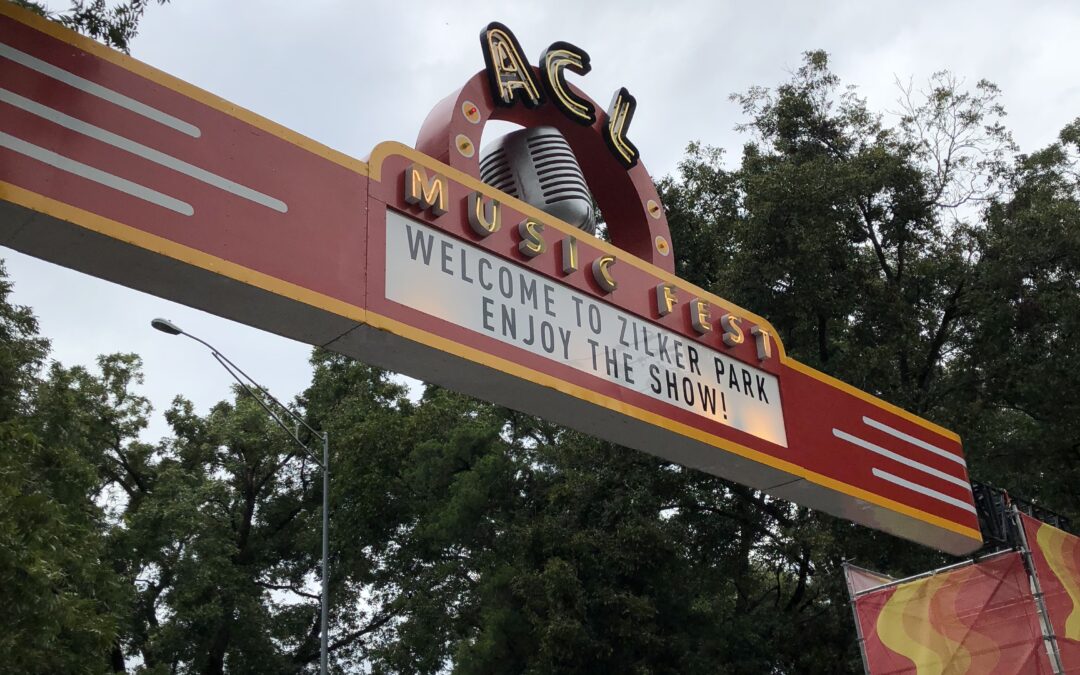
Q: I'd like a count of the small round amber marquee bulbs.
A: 4